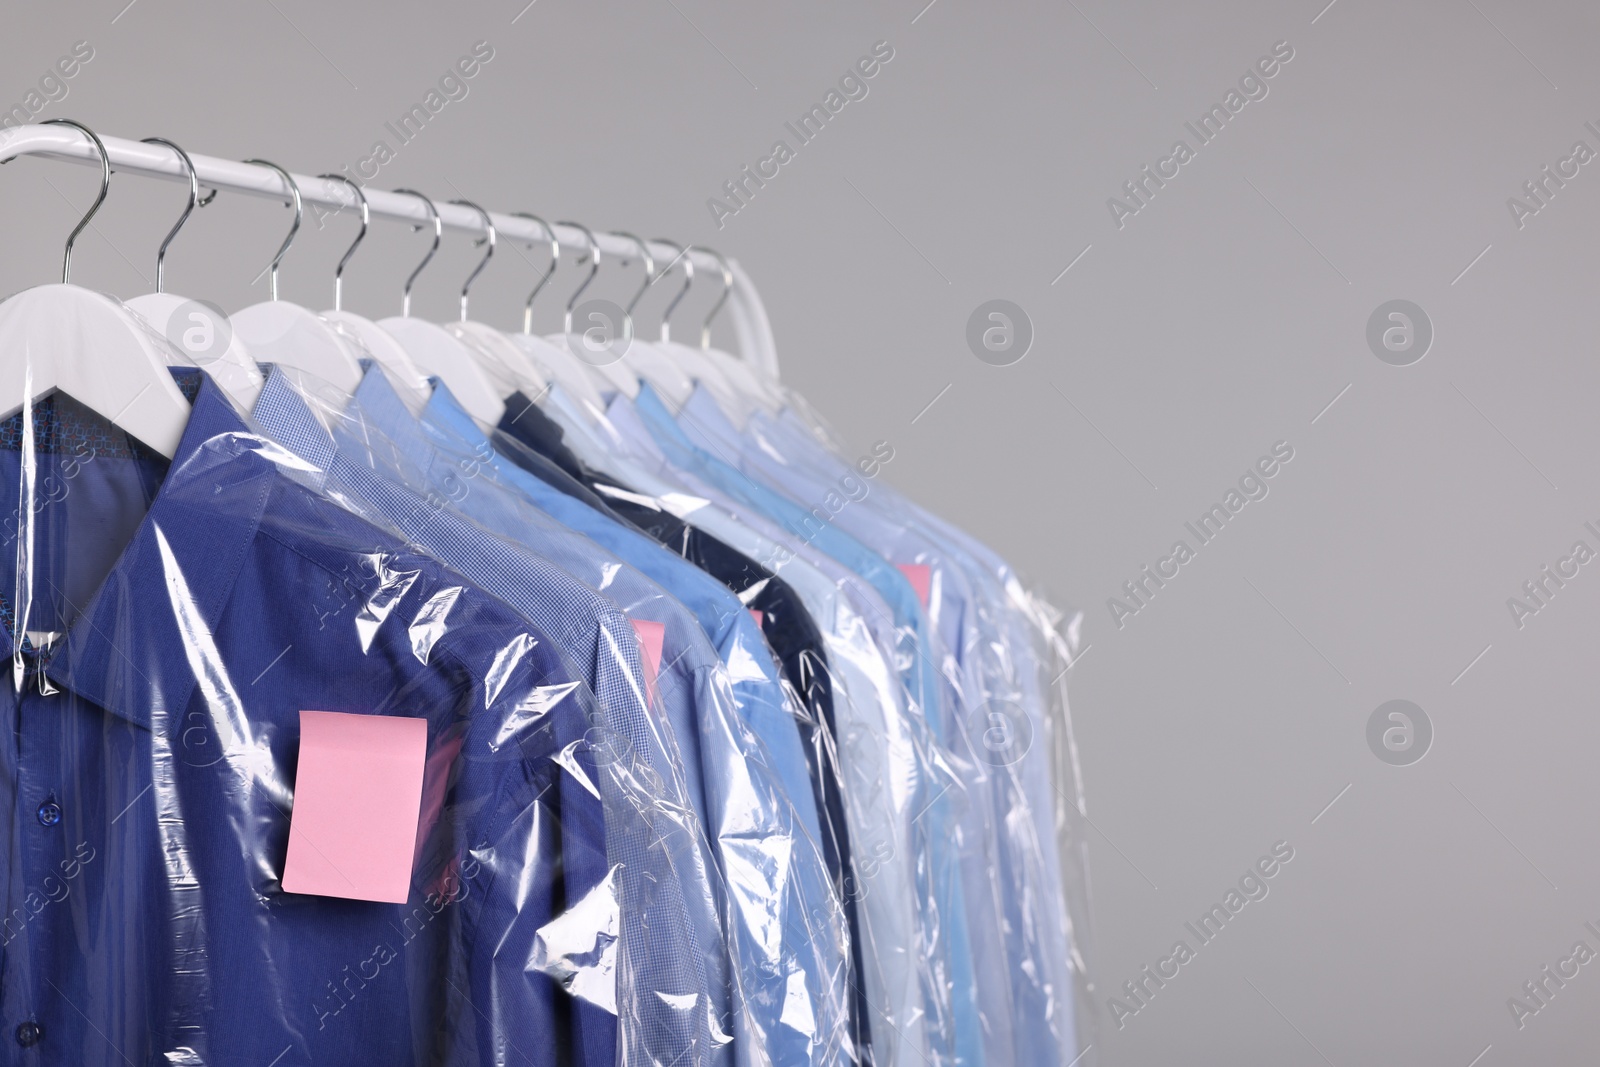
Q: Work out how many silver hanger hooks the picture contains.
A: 11